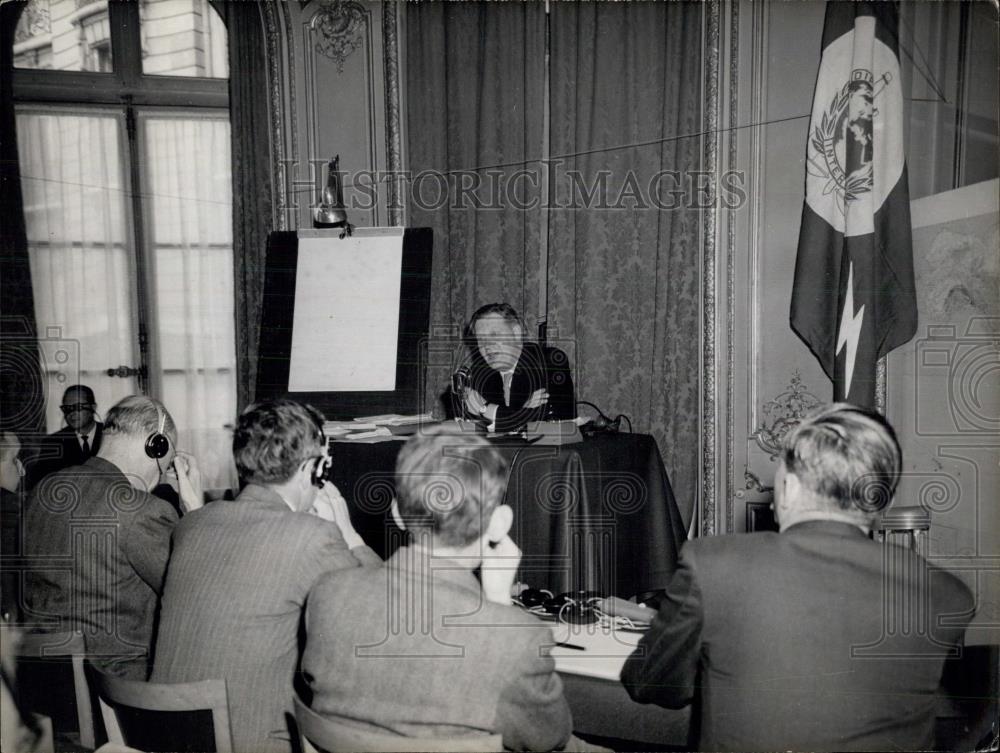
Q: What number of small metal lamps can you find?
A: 1